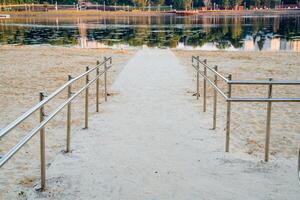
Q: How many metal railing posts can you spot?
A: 10